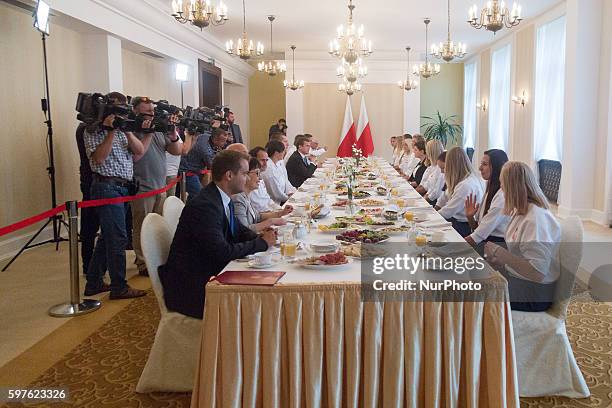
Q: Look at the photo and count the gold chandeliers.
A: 11